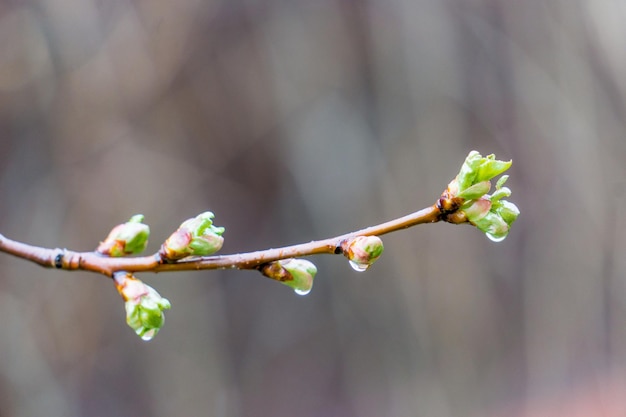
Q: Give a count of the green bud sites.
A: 6